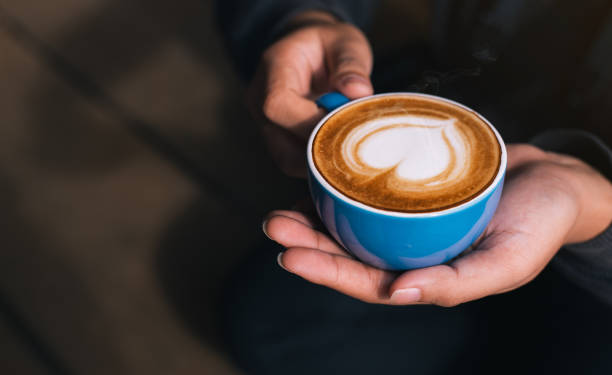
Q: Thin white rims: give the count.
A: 1